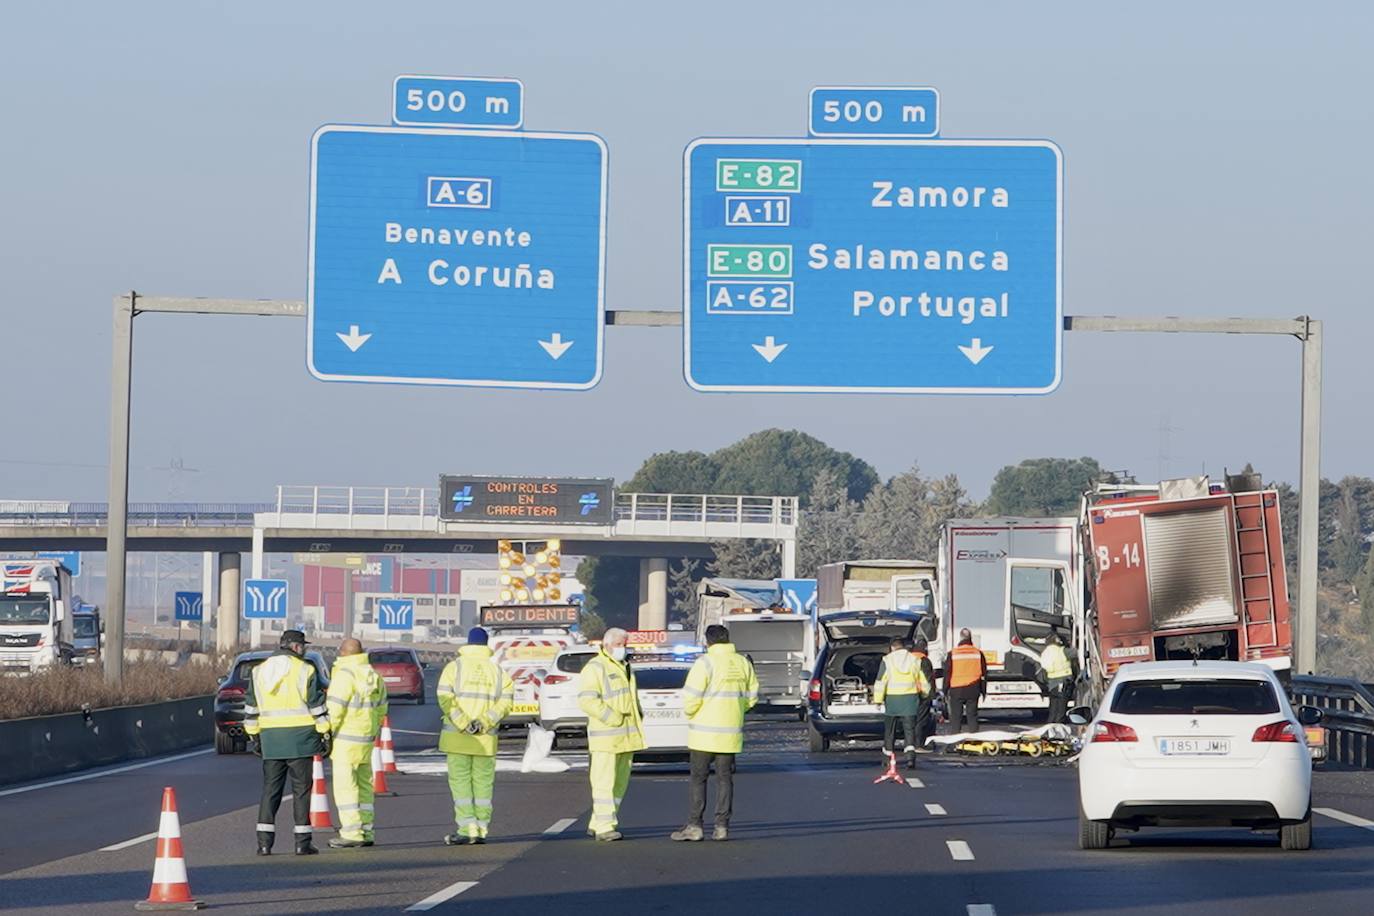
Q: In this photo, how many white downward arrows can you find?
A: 4